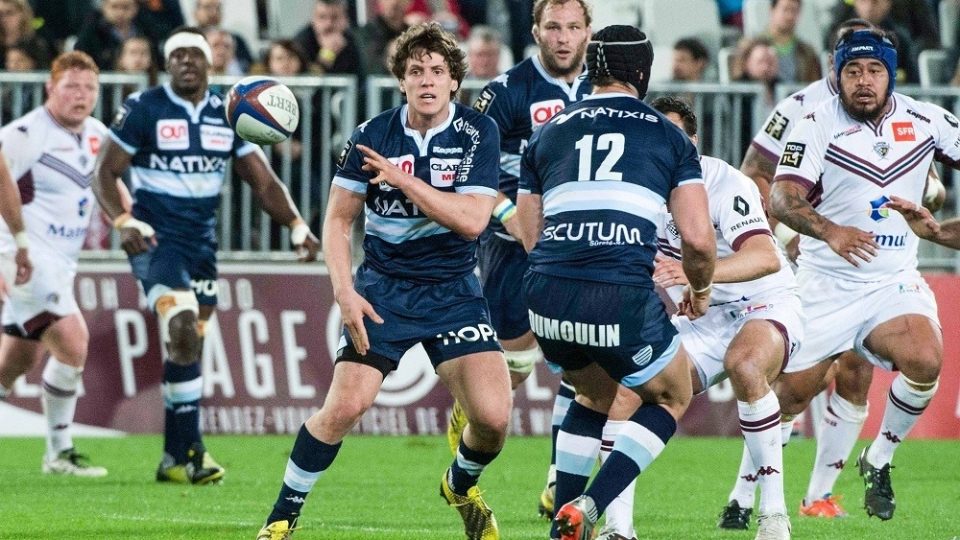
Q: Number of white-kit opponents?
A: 4